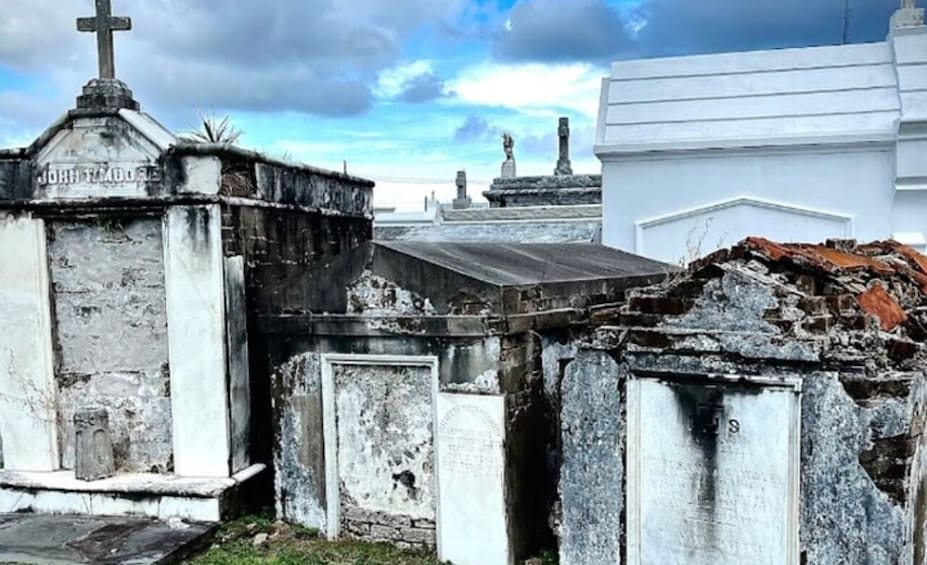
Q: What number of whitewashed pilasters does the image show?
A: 2